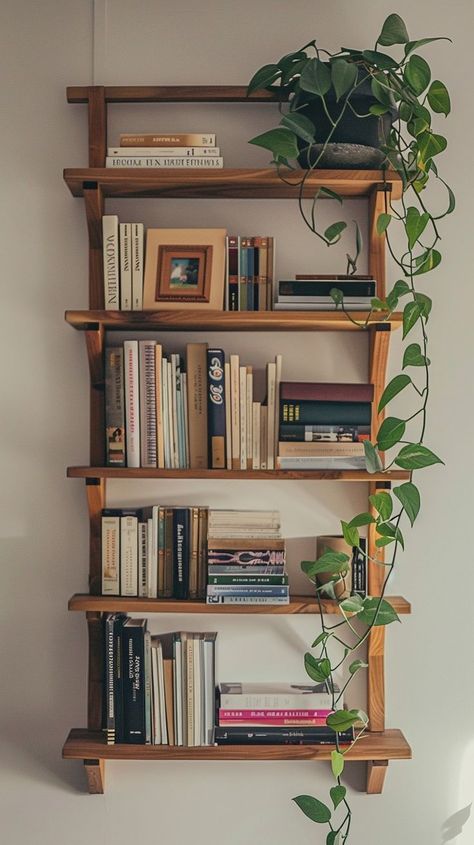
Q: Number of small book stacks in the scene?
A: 5